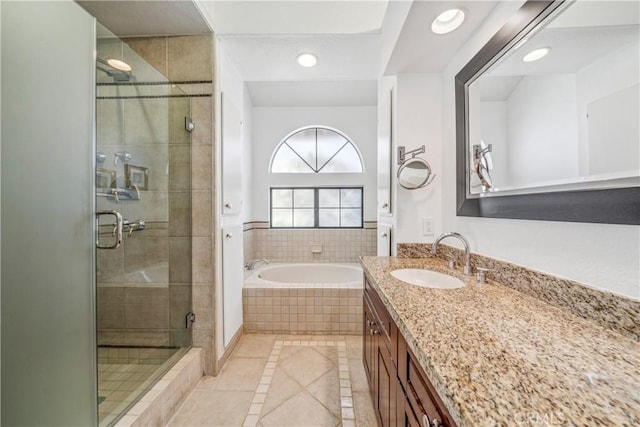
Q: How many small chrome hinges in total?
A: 2